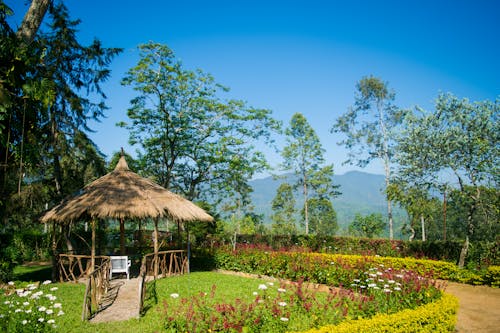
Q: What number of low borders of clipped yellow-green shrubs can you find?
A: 2